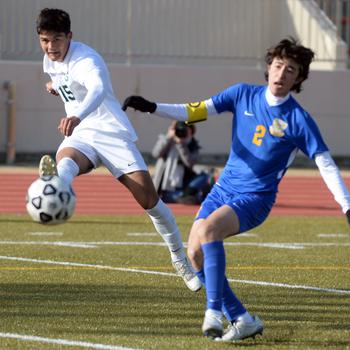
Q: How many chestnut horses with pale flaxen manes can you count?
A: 0